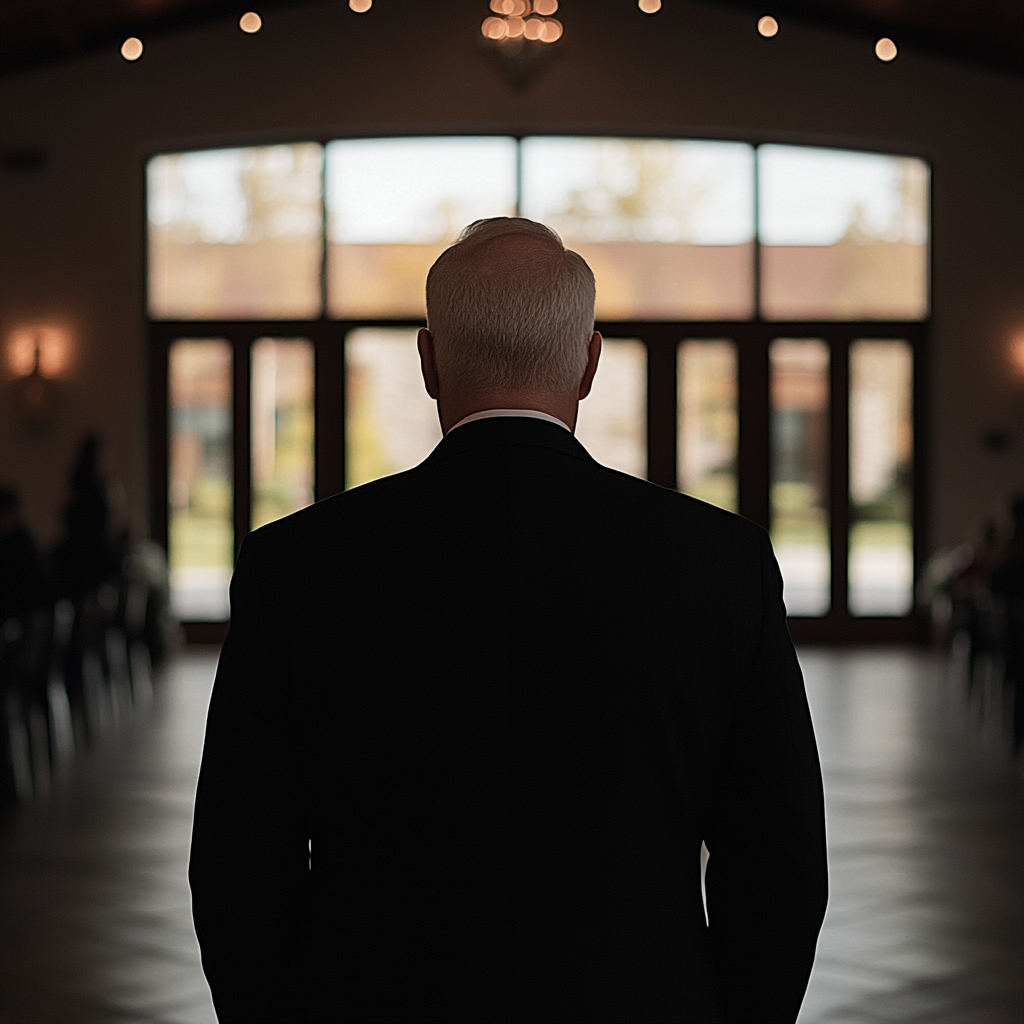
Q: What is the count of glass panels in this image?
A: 11